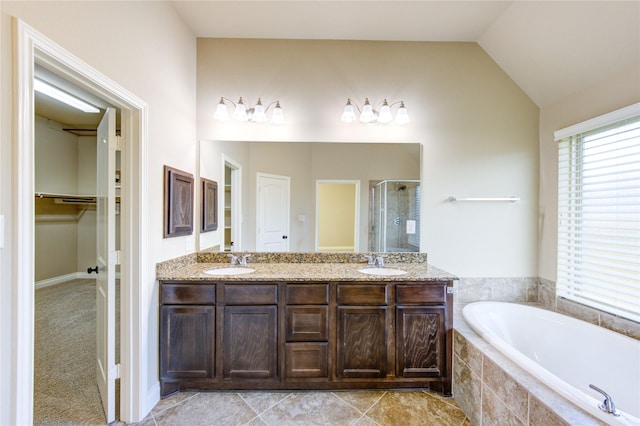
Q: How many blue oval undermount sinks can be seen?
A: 0